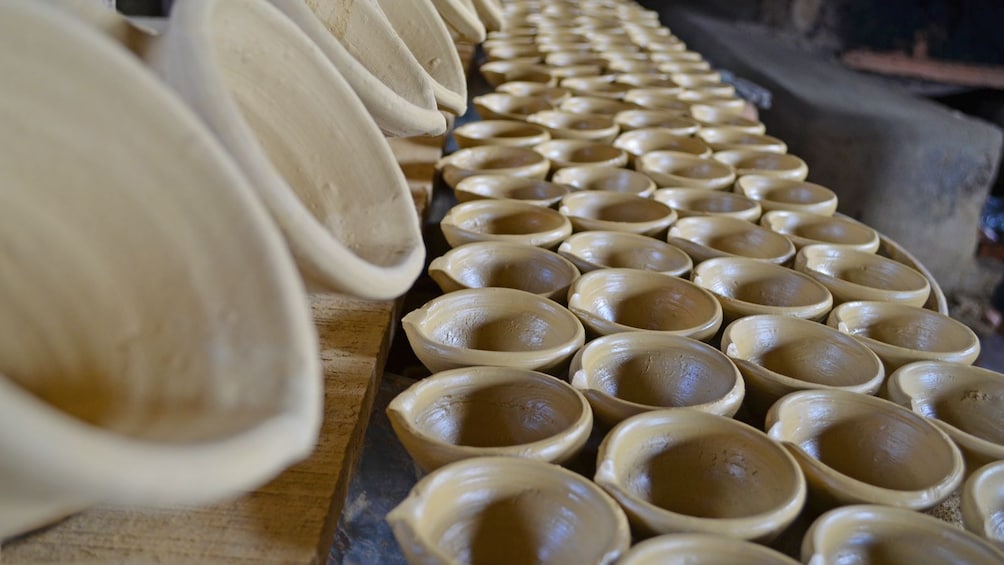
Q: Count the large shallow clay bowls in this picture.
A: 6